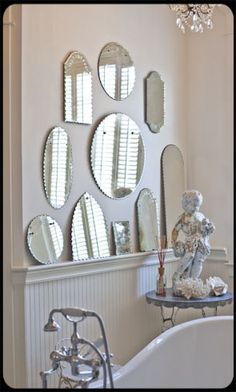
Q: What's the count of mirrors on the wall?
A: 10